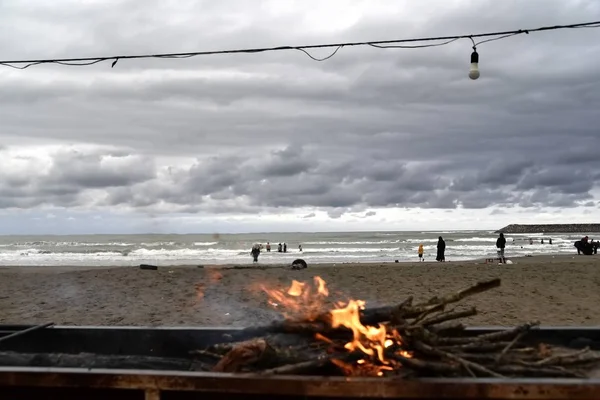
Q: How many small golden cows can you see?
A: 0